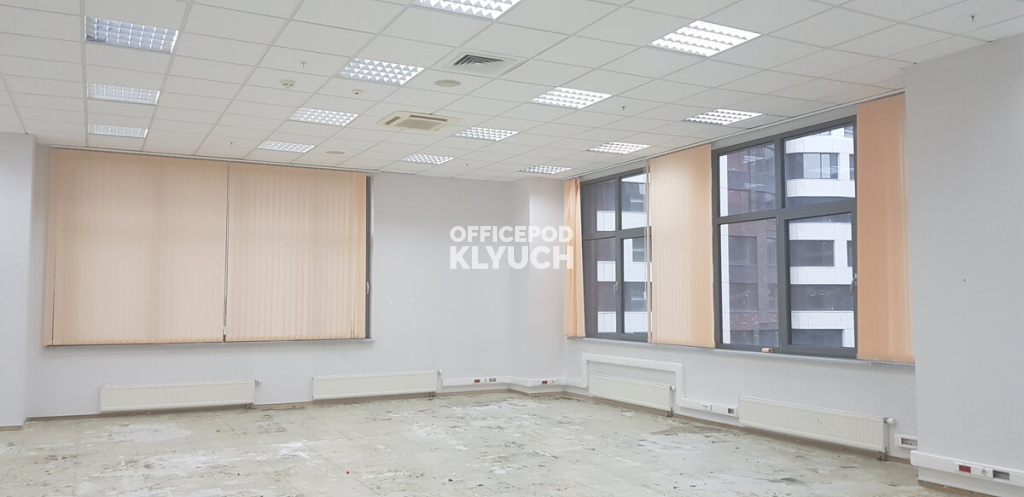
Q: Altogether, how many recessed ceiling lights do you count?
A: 14